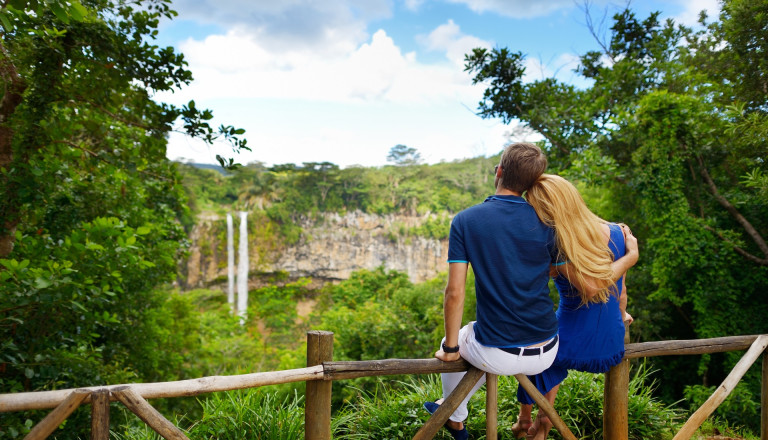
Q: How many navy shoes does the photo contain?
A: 2